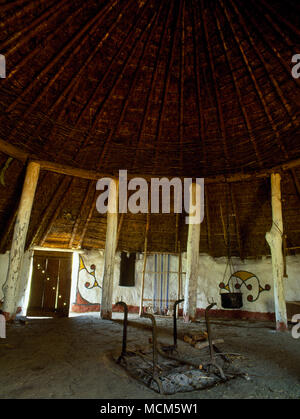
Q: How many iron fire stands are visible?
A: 4